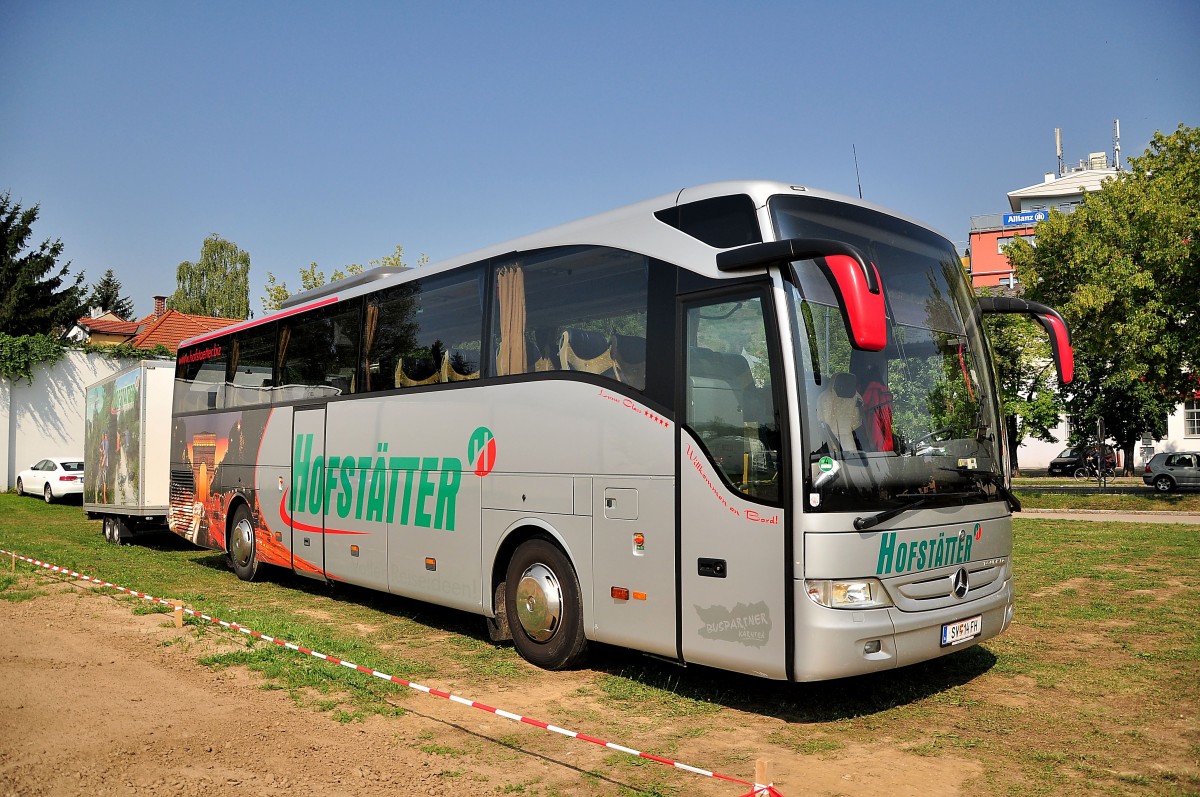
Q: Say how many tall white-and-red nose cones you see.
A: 0